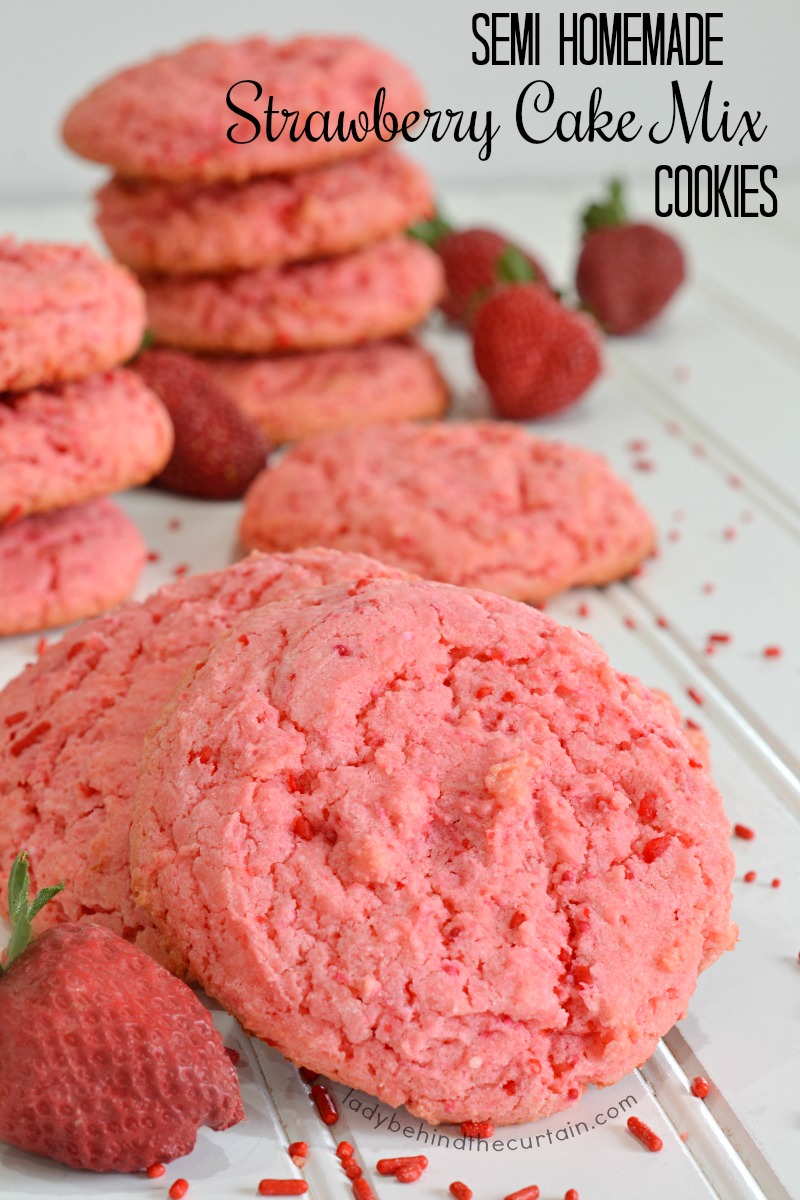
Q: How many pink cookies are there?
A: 10